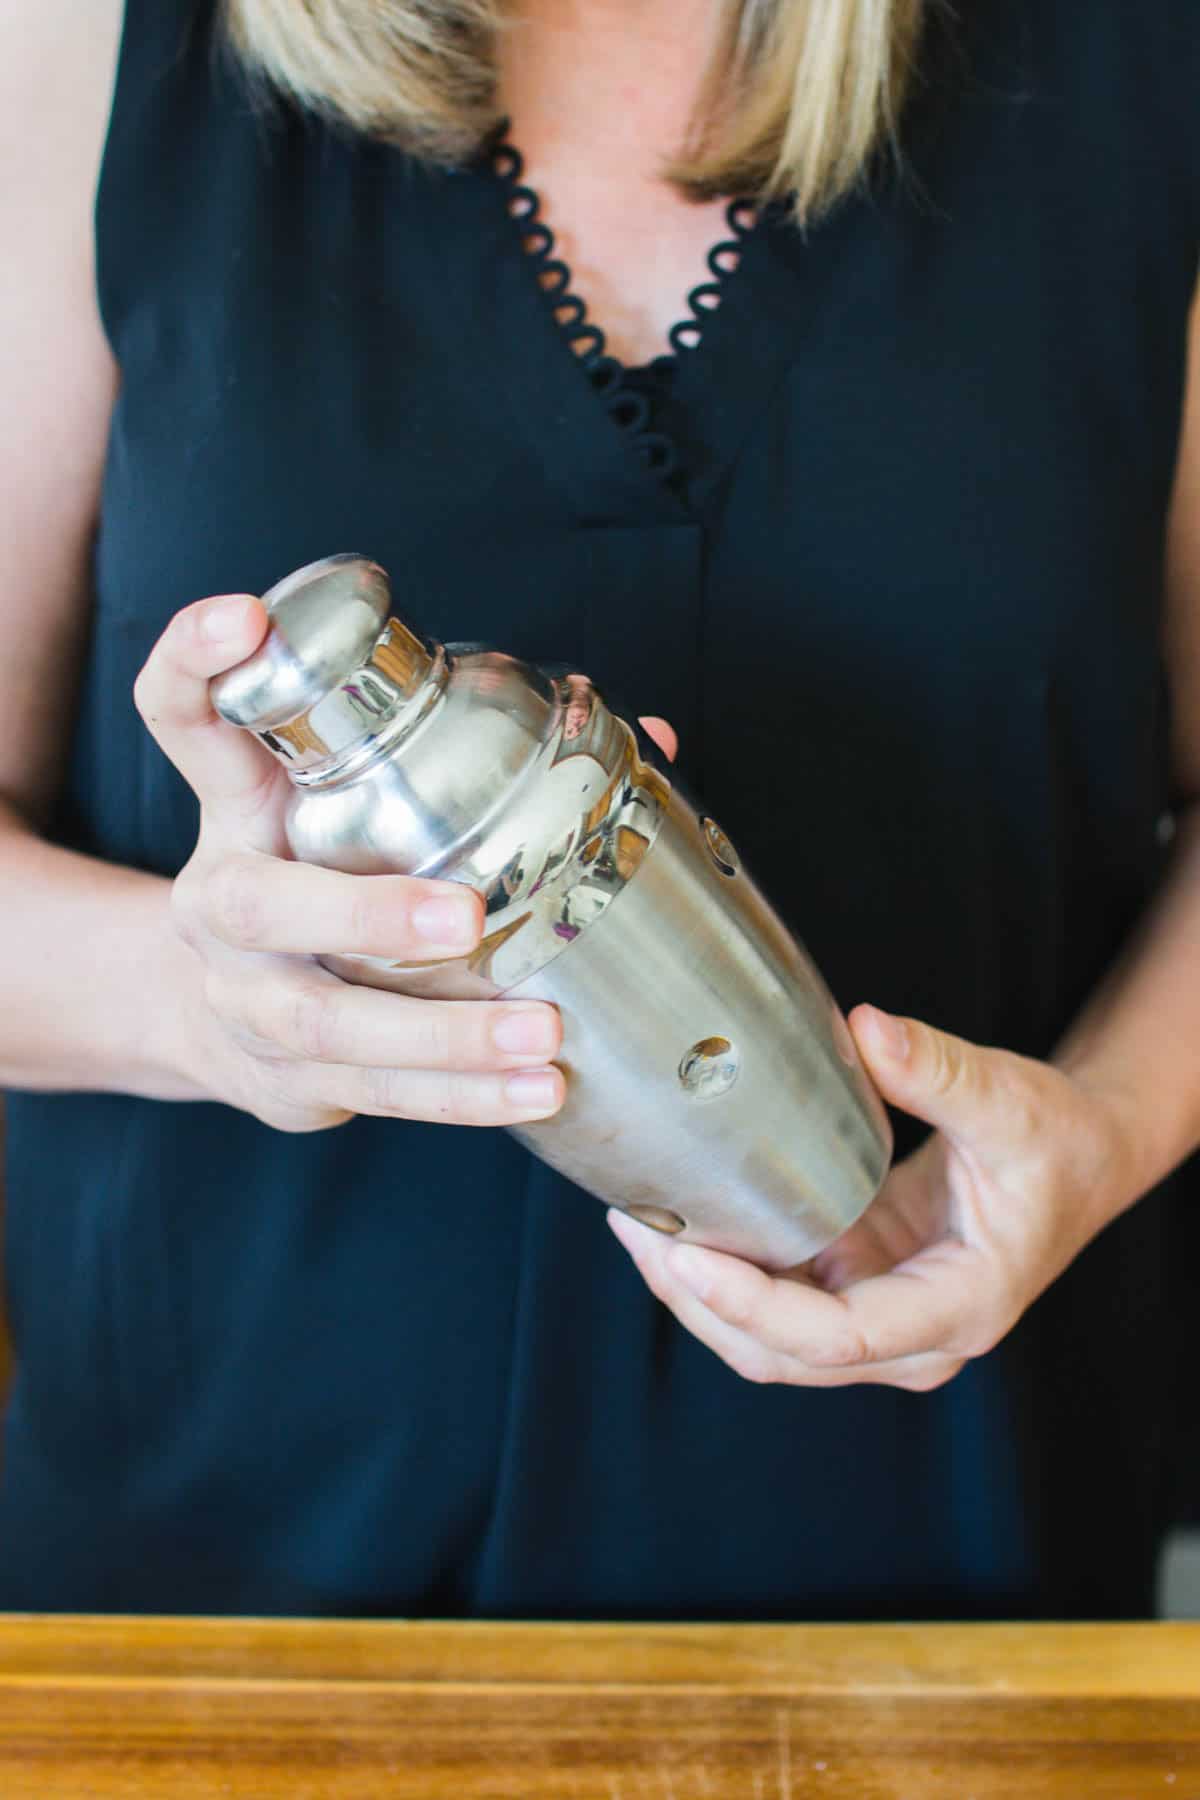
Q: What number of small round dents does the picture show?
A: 3